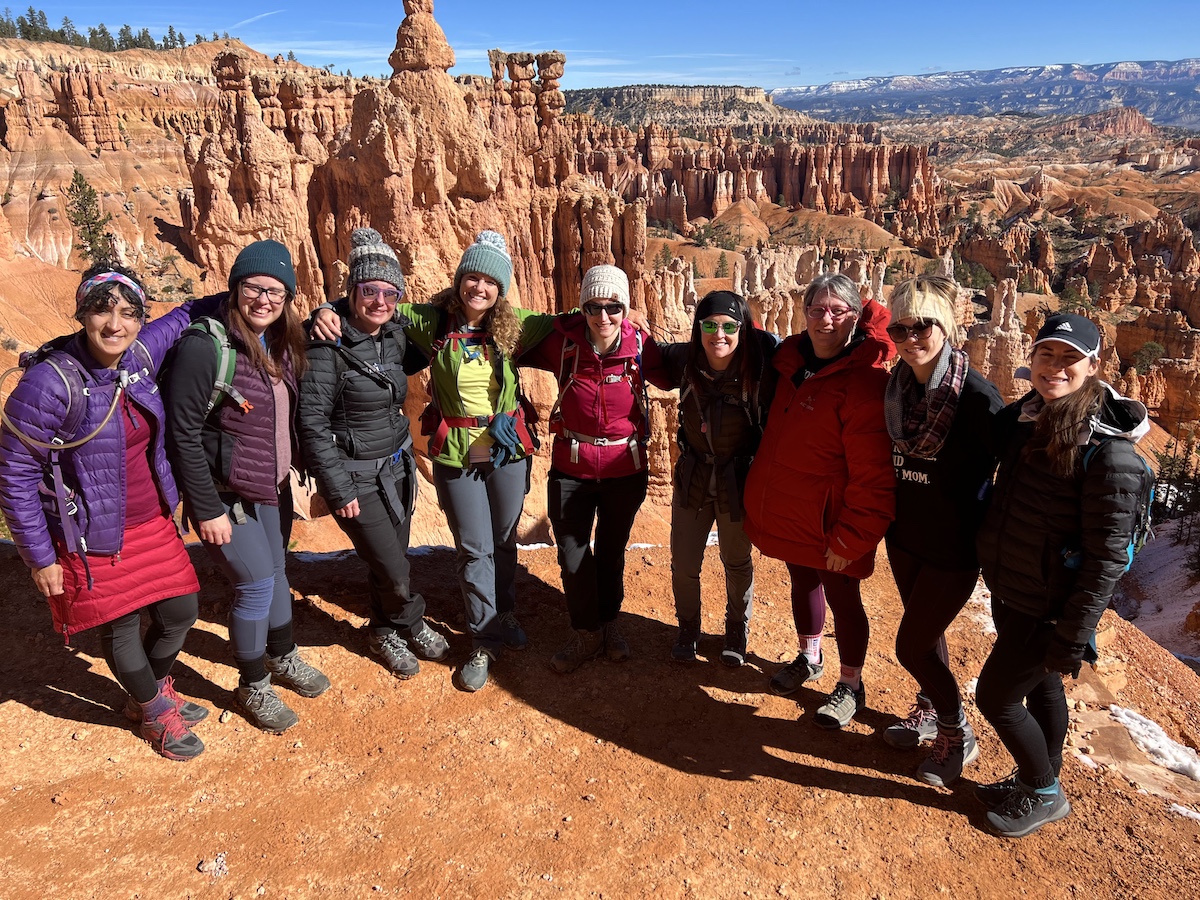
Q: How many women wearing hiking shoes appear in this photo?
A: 9